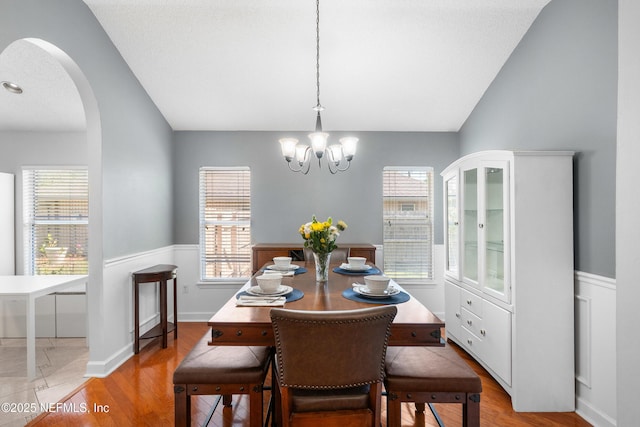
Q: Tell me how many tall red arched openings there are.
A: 0